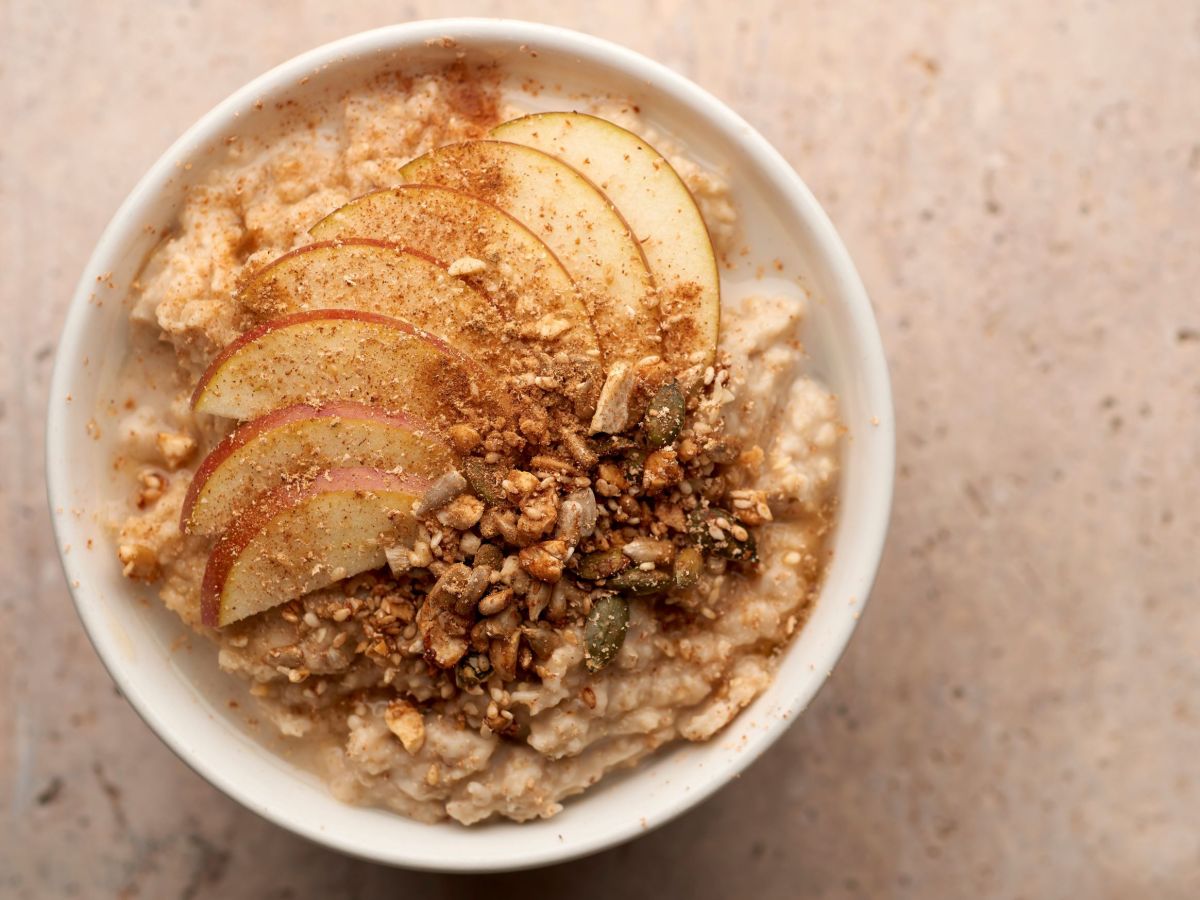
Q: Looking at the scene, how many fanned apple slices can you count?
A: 7